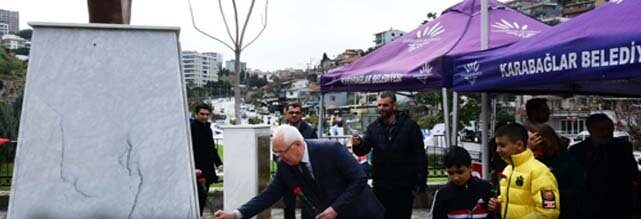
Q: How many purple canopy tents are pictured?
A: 2